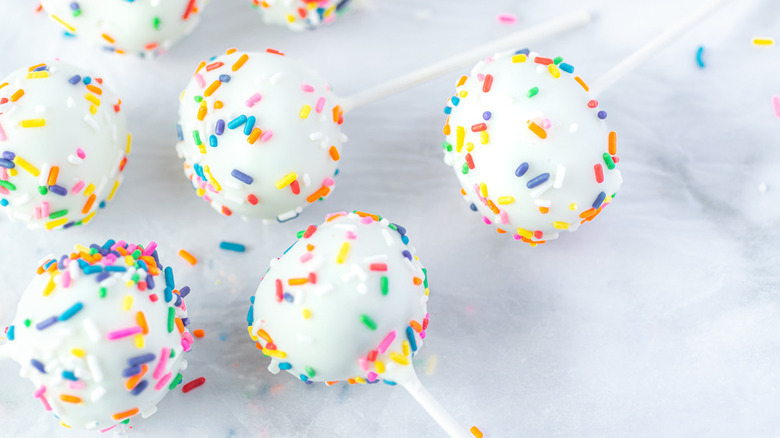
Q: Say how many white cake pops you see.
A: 7